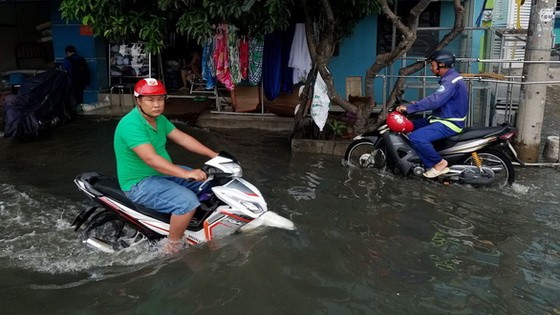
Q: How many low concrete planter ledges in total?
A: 1